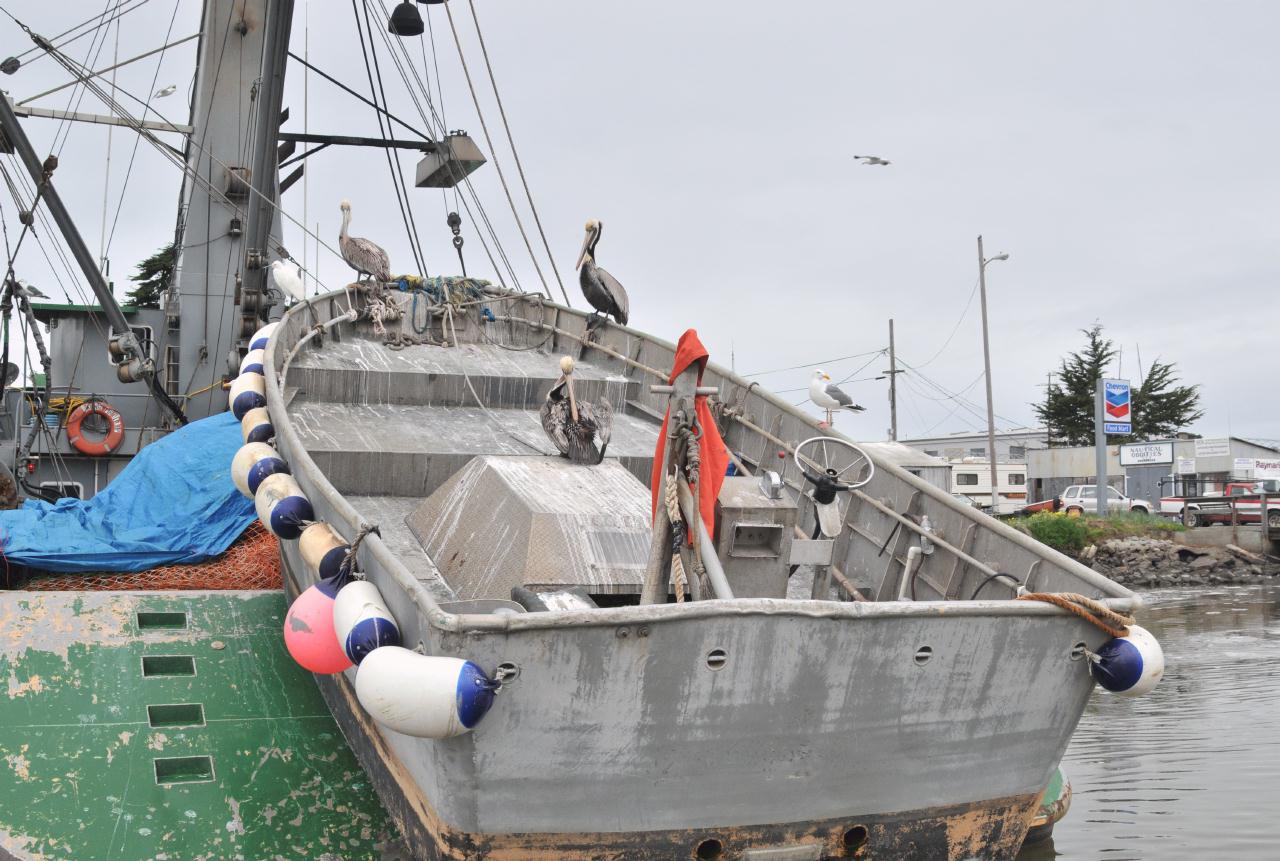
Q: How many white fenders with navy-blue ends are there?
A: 10